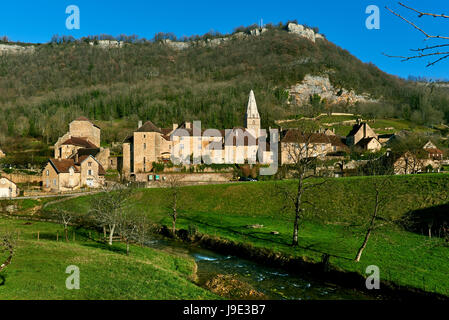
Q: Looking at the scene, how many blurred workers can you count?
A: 0